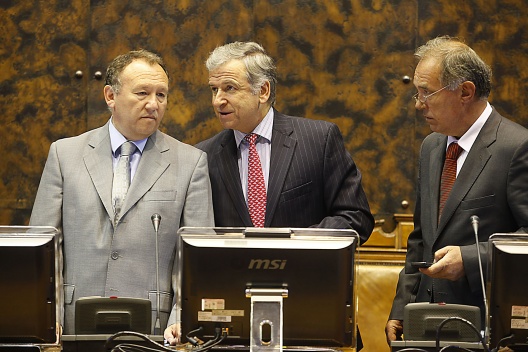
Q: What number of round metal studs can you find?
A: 4